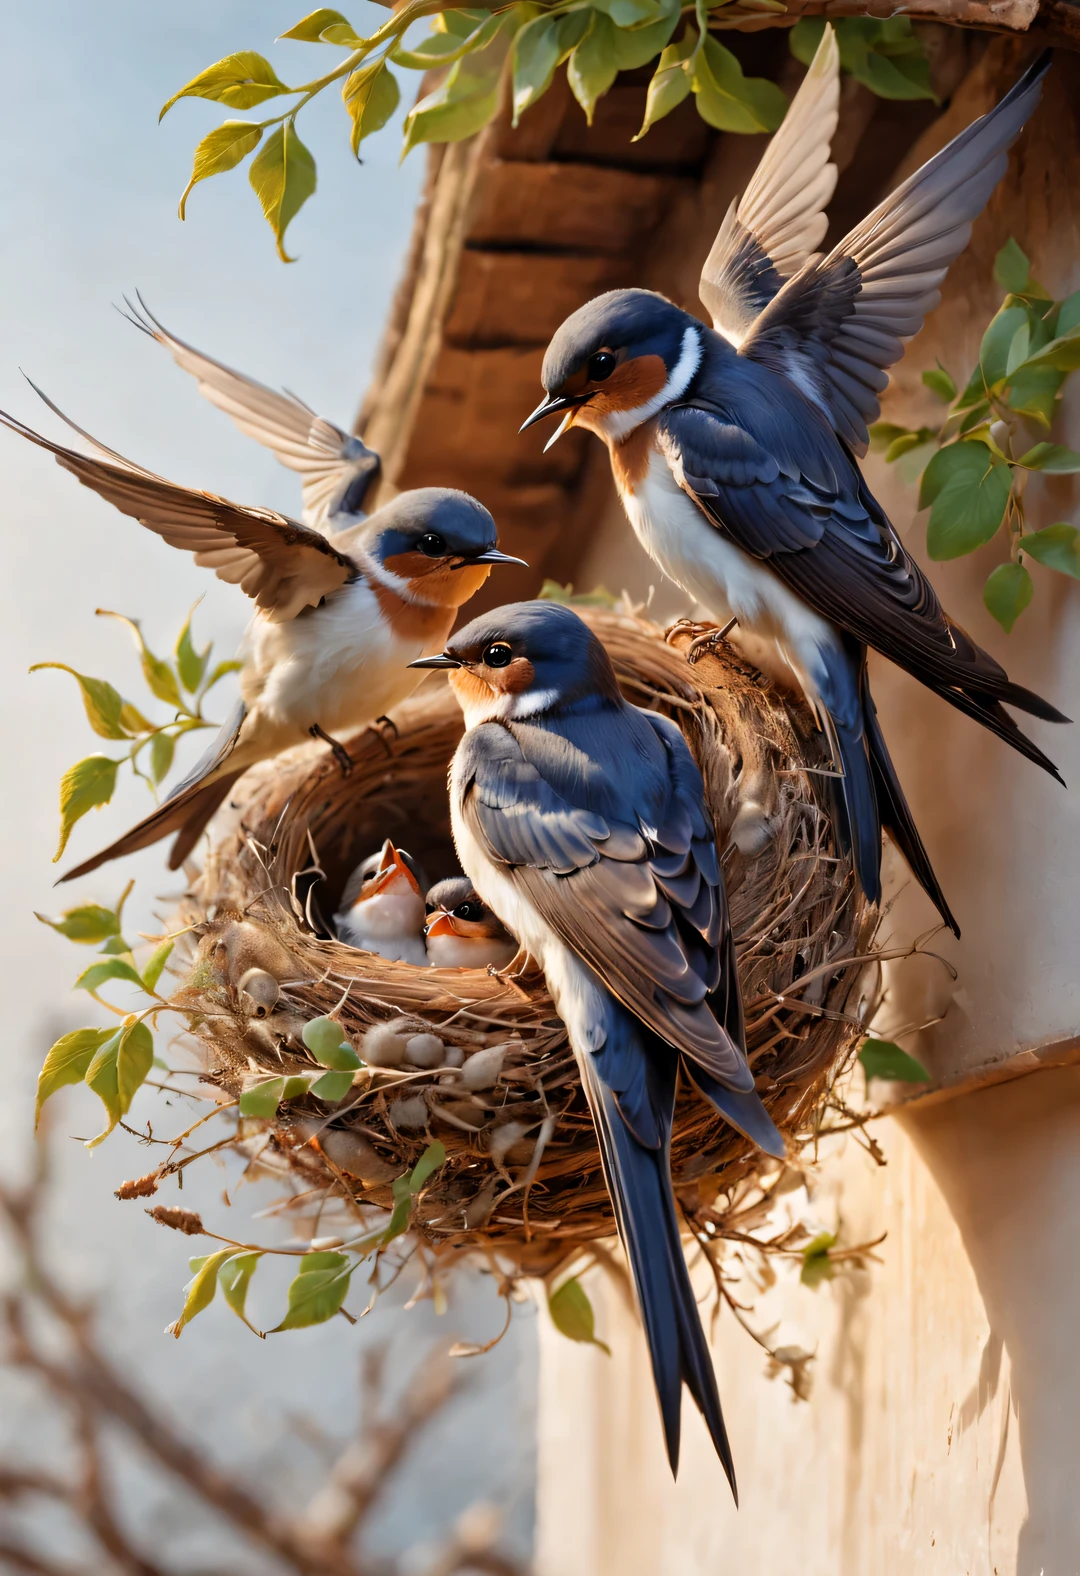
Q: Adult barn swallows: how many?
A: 3